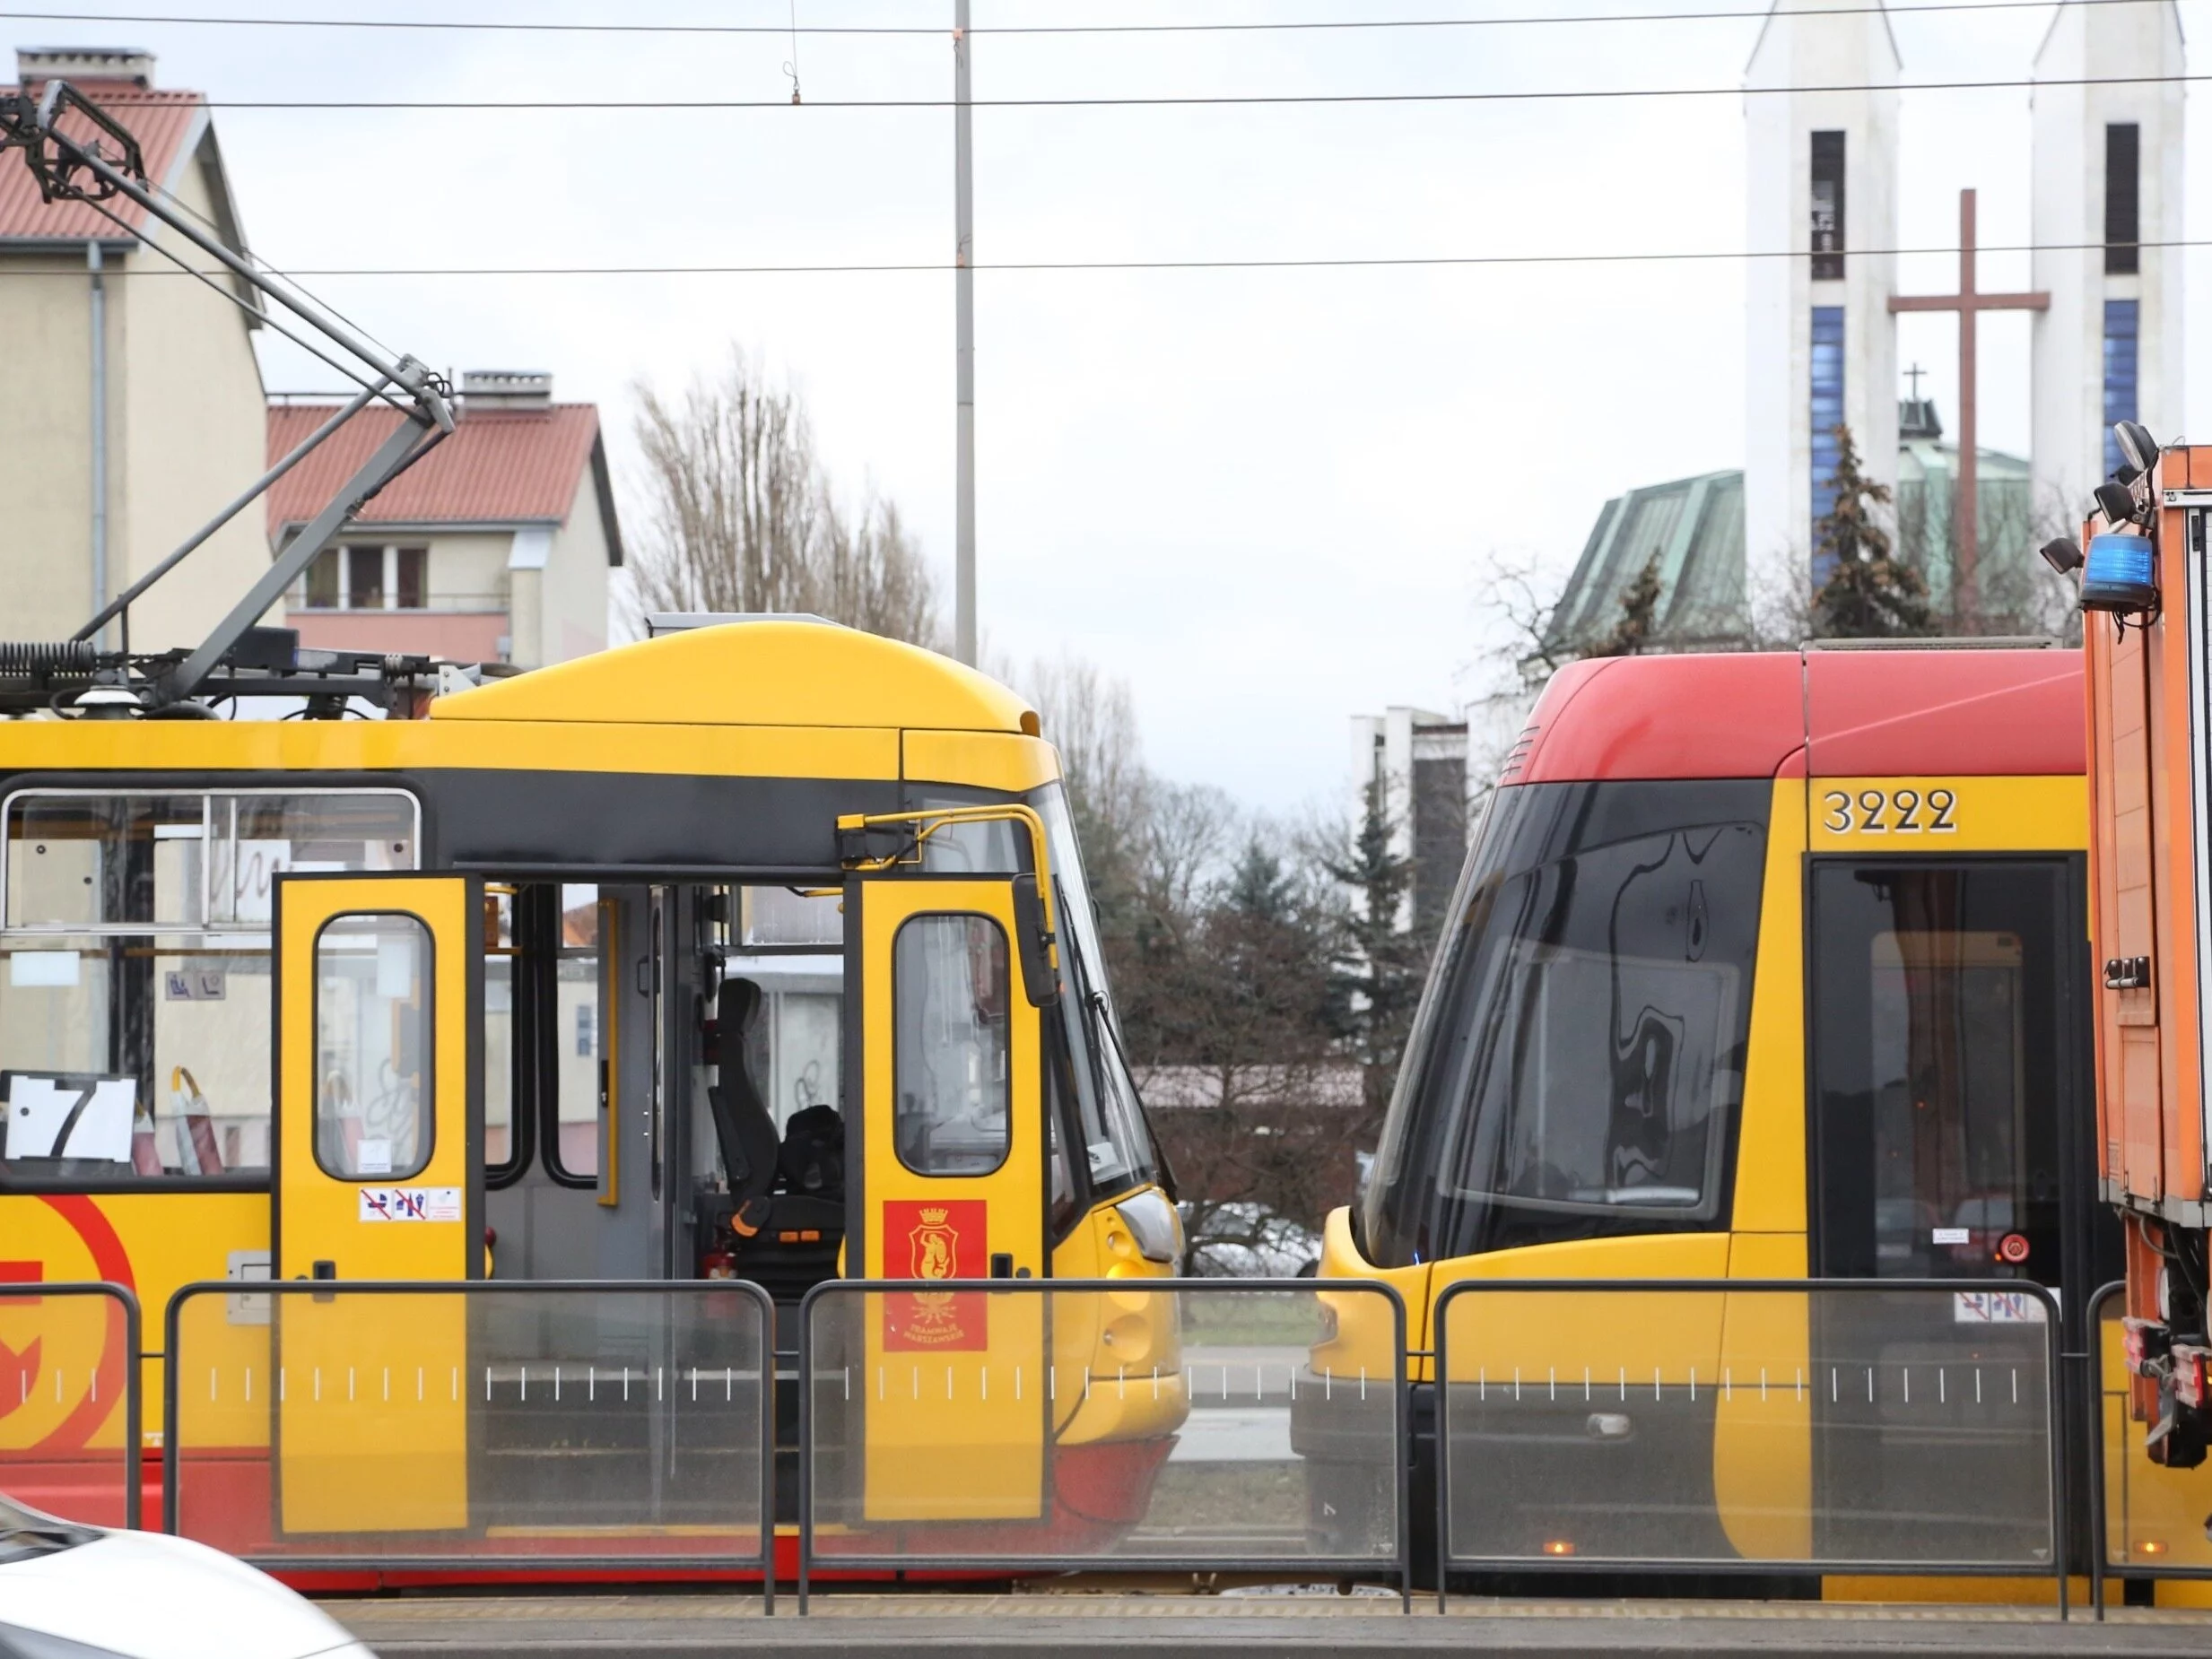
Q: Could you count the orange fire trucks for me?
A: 1